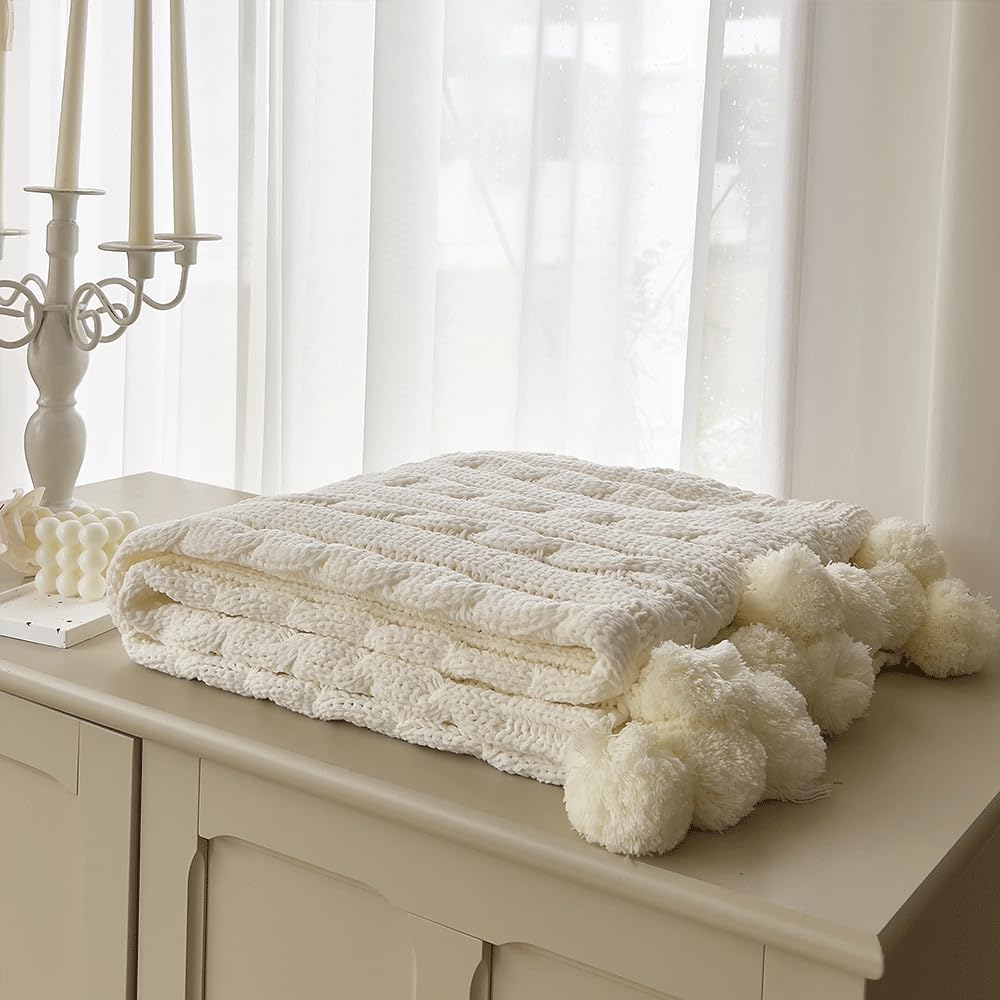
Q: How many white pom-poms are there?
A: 11